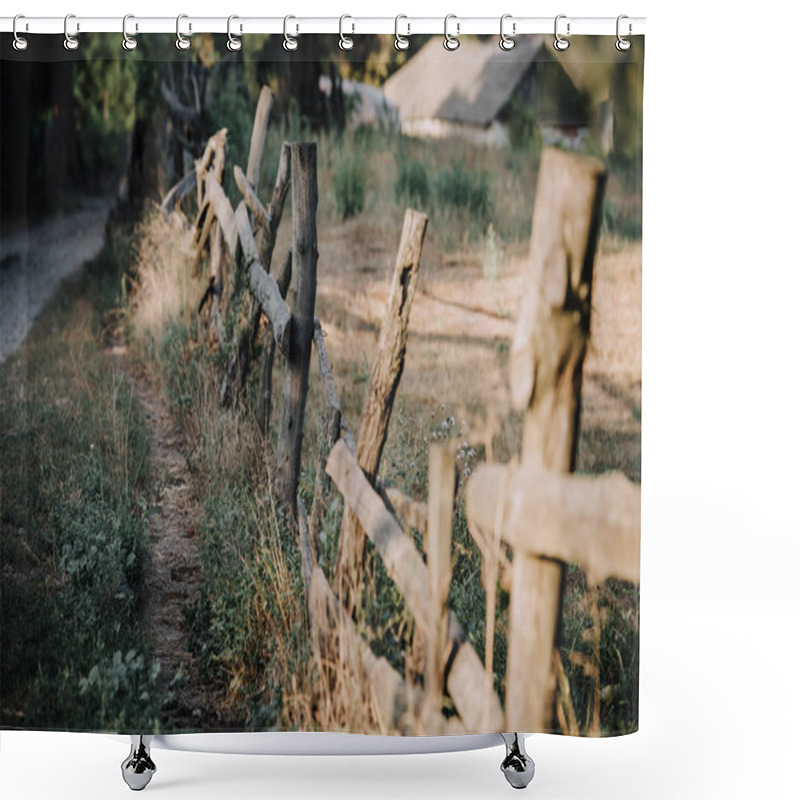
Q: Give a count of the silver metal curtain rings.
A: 12